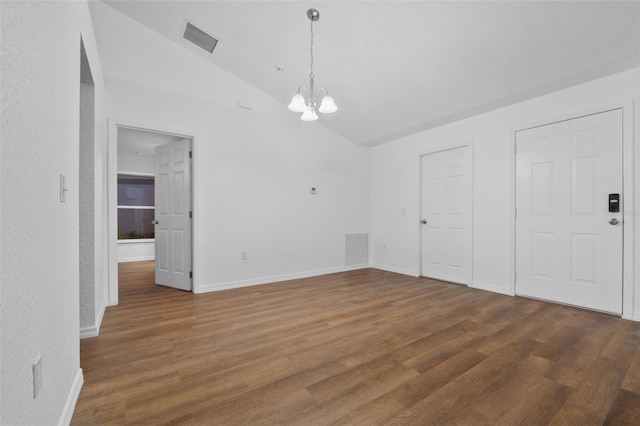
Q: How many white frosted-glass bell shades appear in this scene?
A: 3